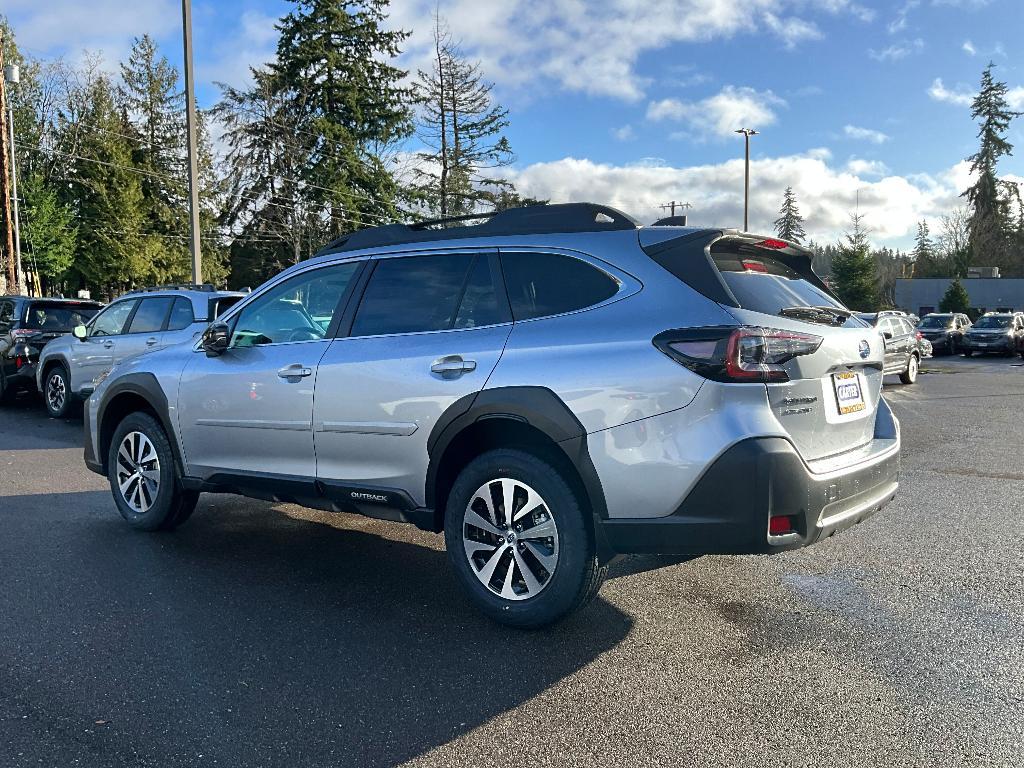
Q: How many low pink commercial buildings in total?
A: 0